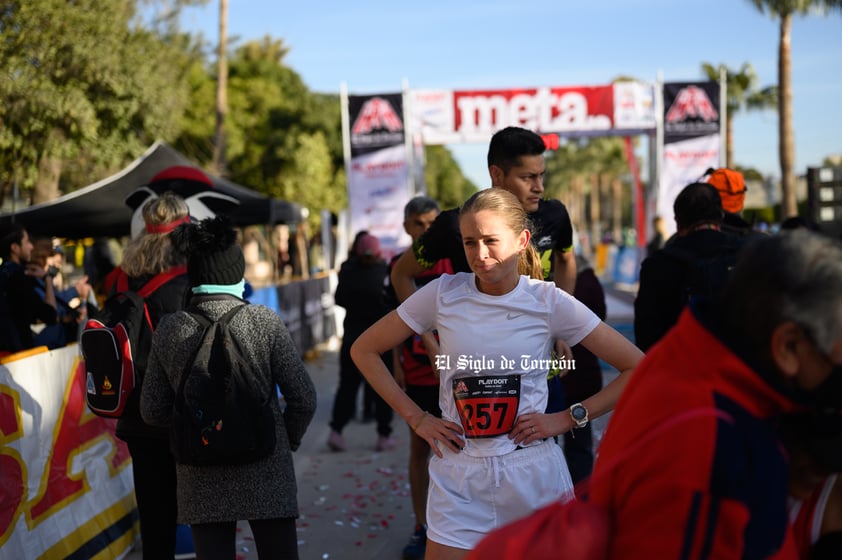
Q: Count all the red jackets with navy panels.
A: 1